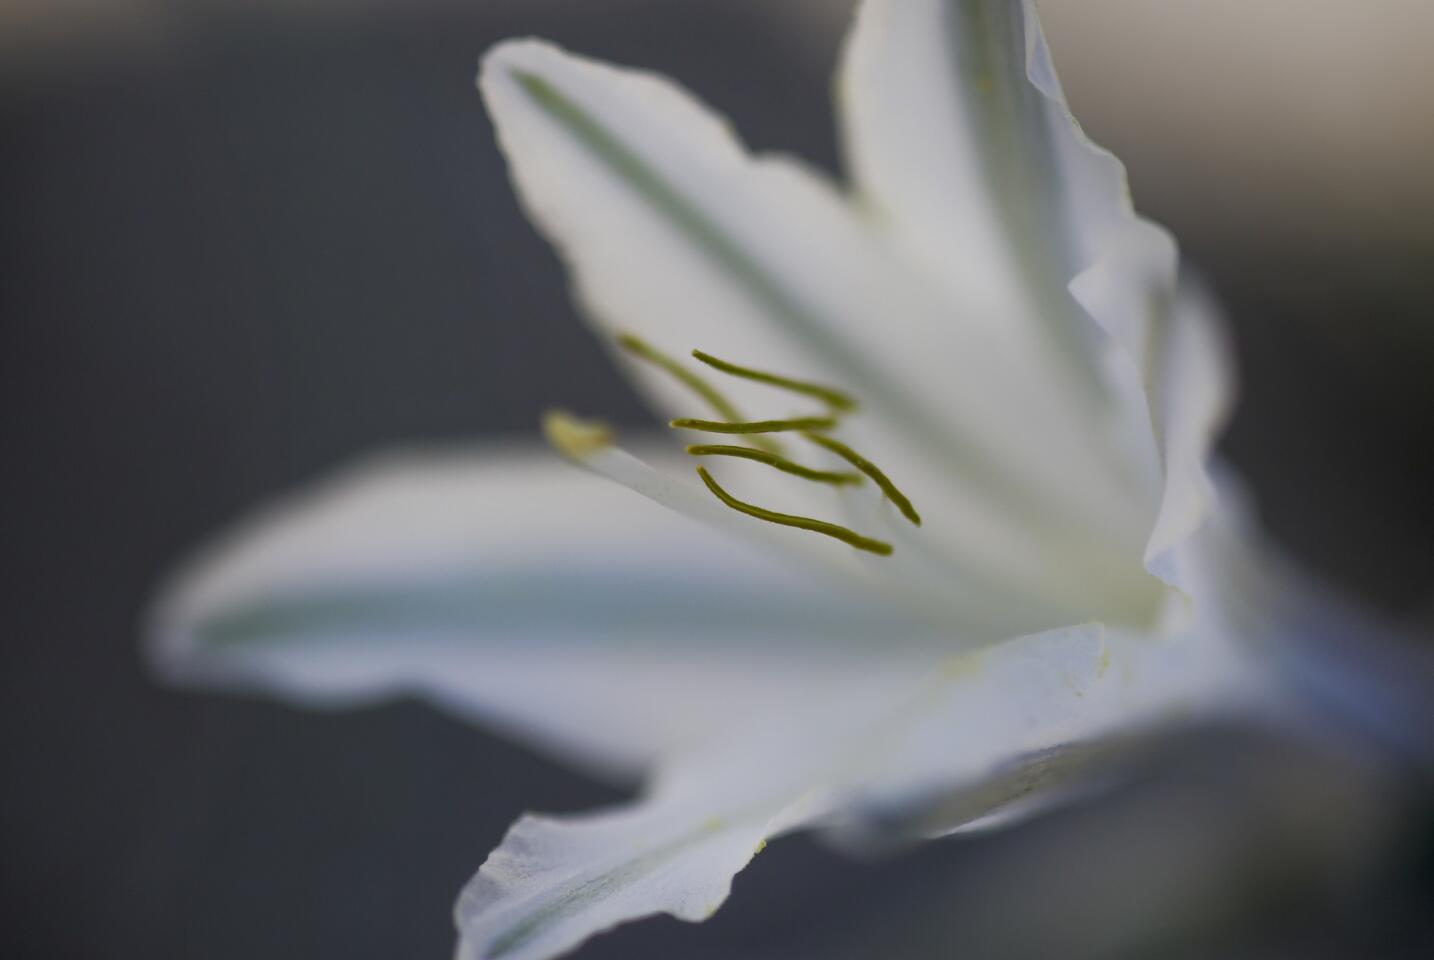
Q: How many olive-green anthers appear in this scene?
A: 6